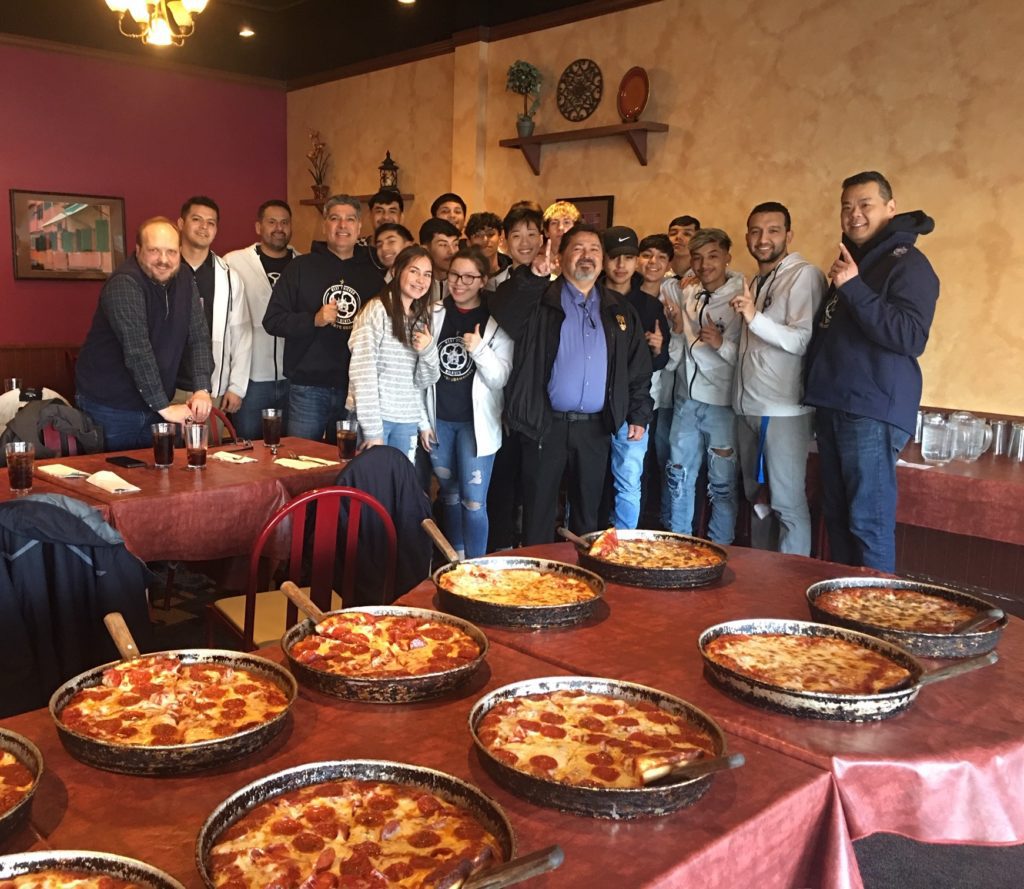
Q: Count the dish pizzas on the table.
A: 10